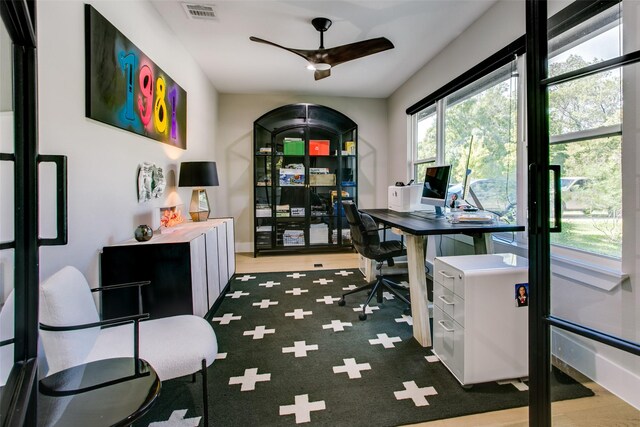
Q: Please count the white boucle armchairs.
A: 1